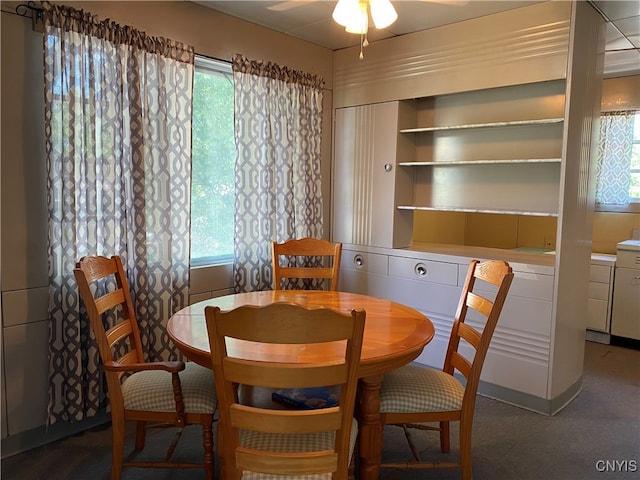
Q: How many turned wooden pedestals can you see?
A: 1